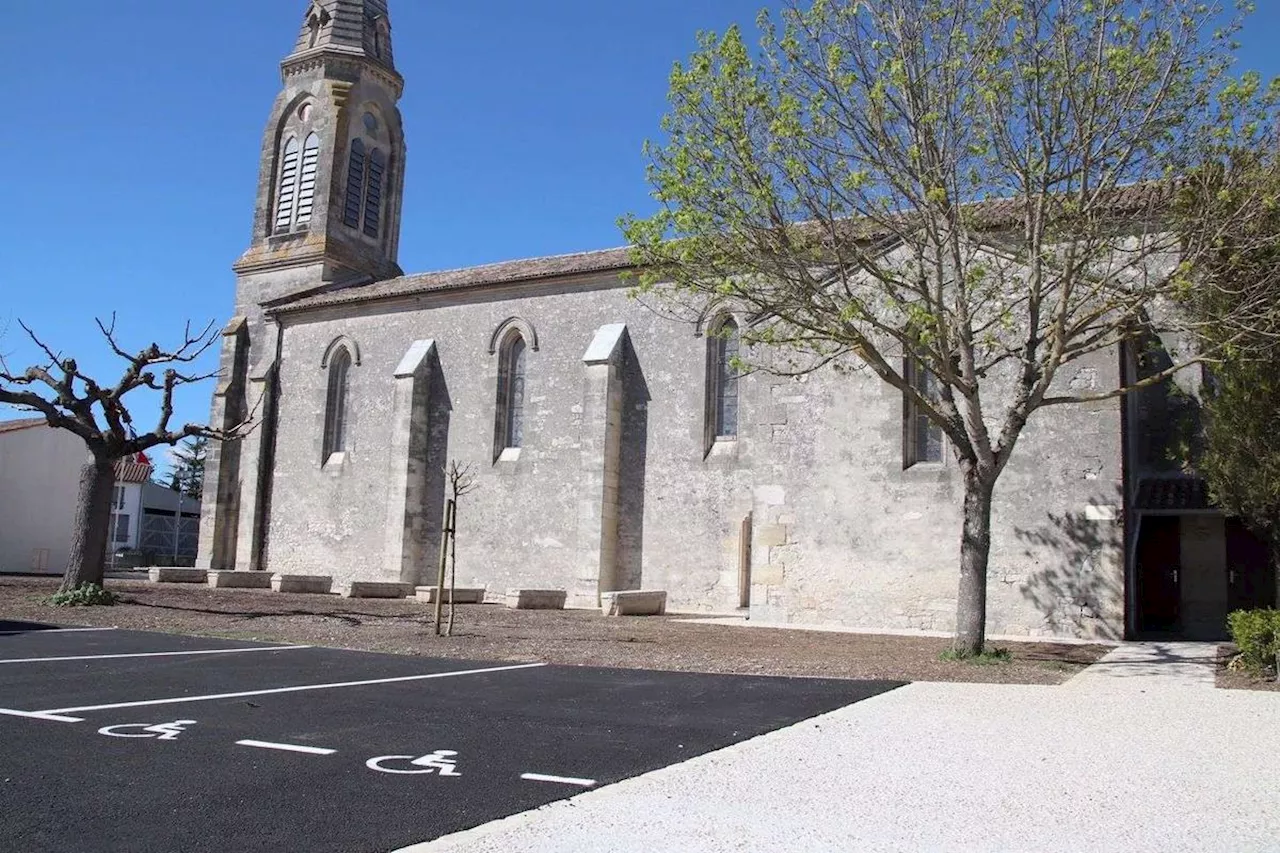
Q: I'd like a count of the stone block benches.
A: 7